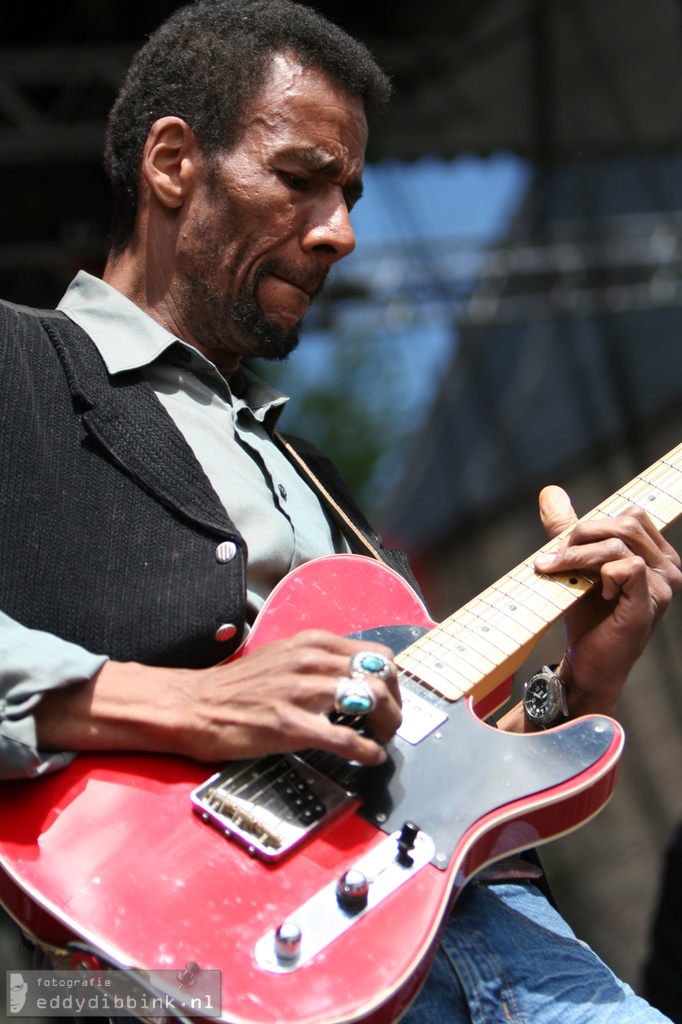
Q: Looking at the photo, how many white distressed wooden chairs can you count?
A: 0